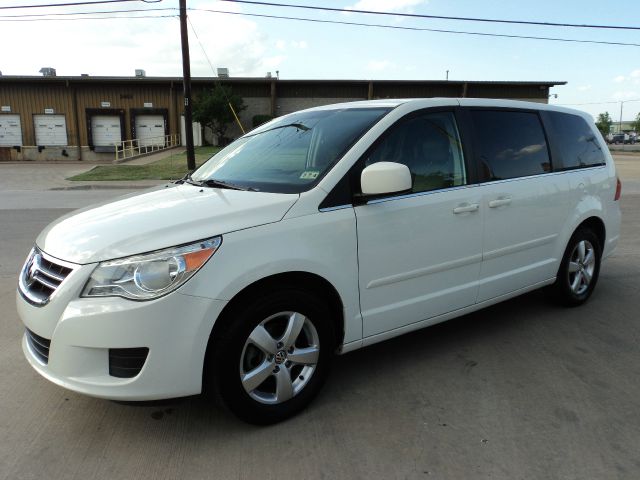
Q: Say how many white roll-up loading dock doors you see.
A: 4